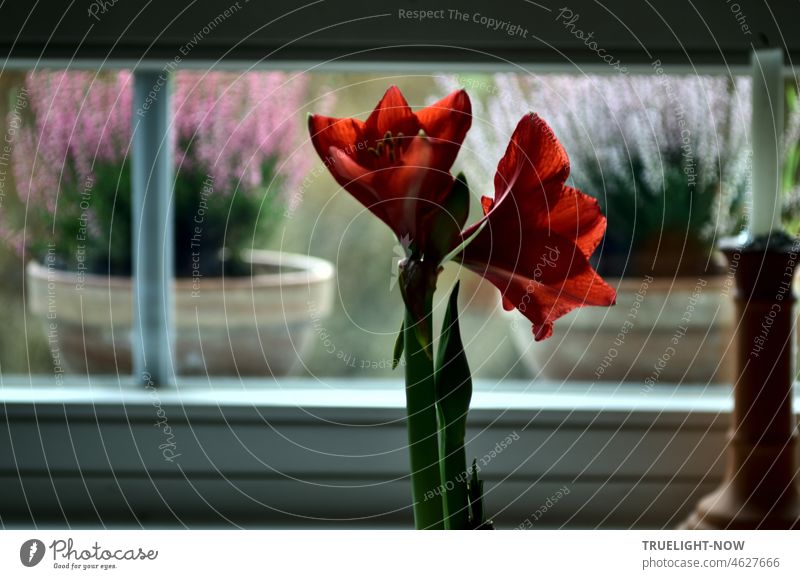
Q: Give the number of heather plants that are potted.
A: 2